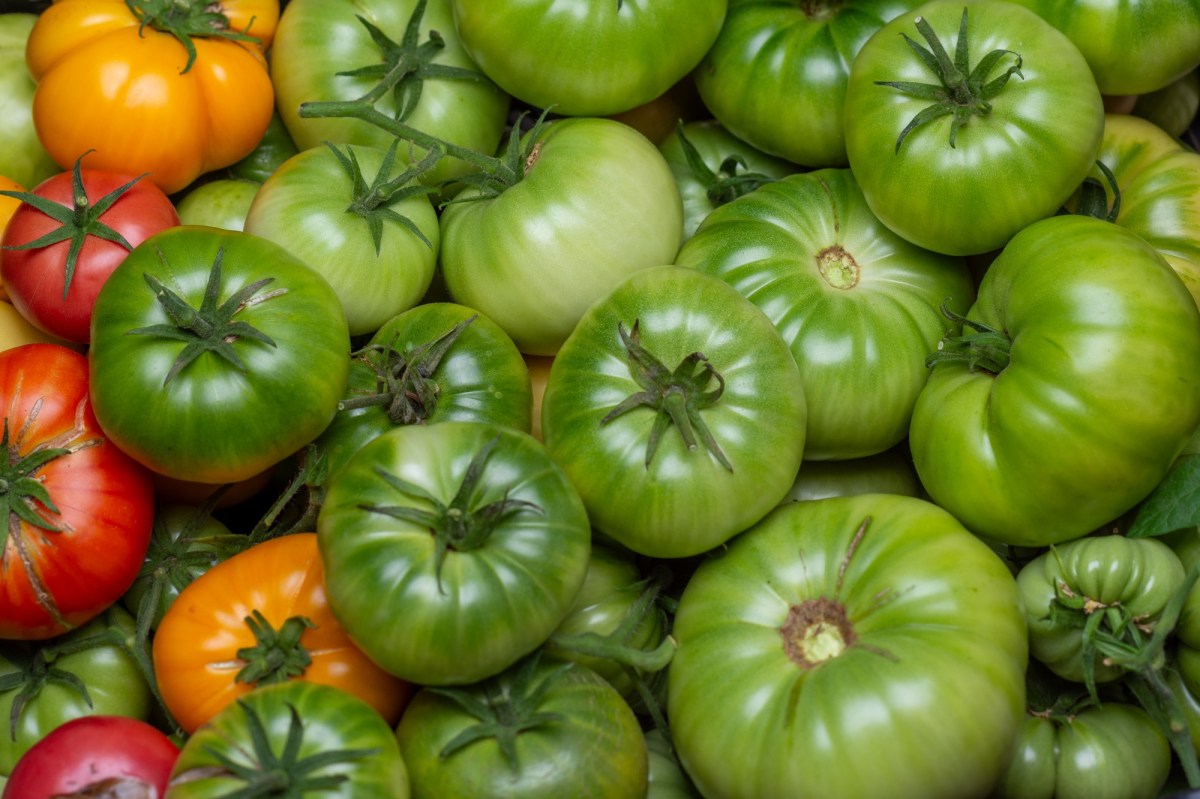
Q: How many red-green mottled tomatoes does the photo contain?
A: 0